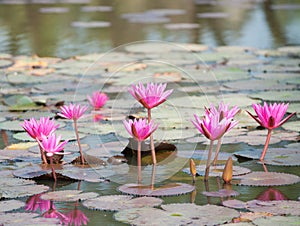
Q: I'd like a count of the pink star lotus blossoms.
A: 9